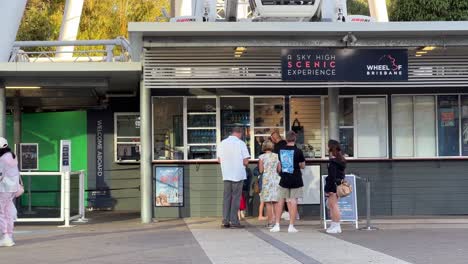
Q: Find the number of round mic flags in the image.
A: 0